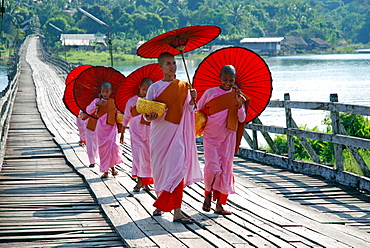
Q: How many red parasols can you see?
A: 6